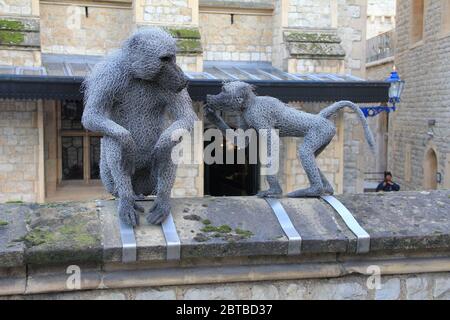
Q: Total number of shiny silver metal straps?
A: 4